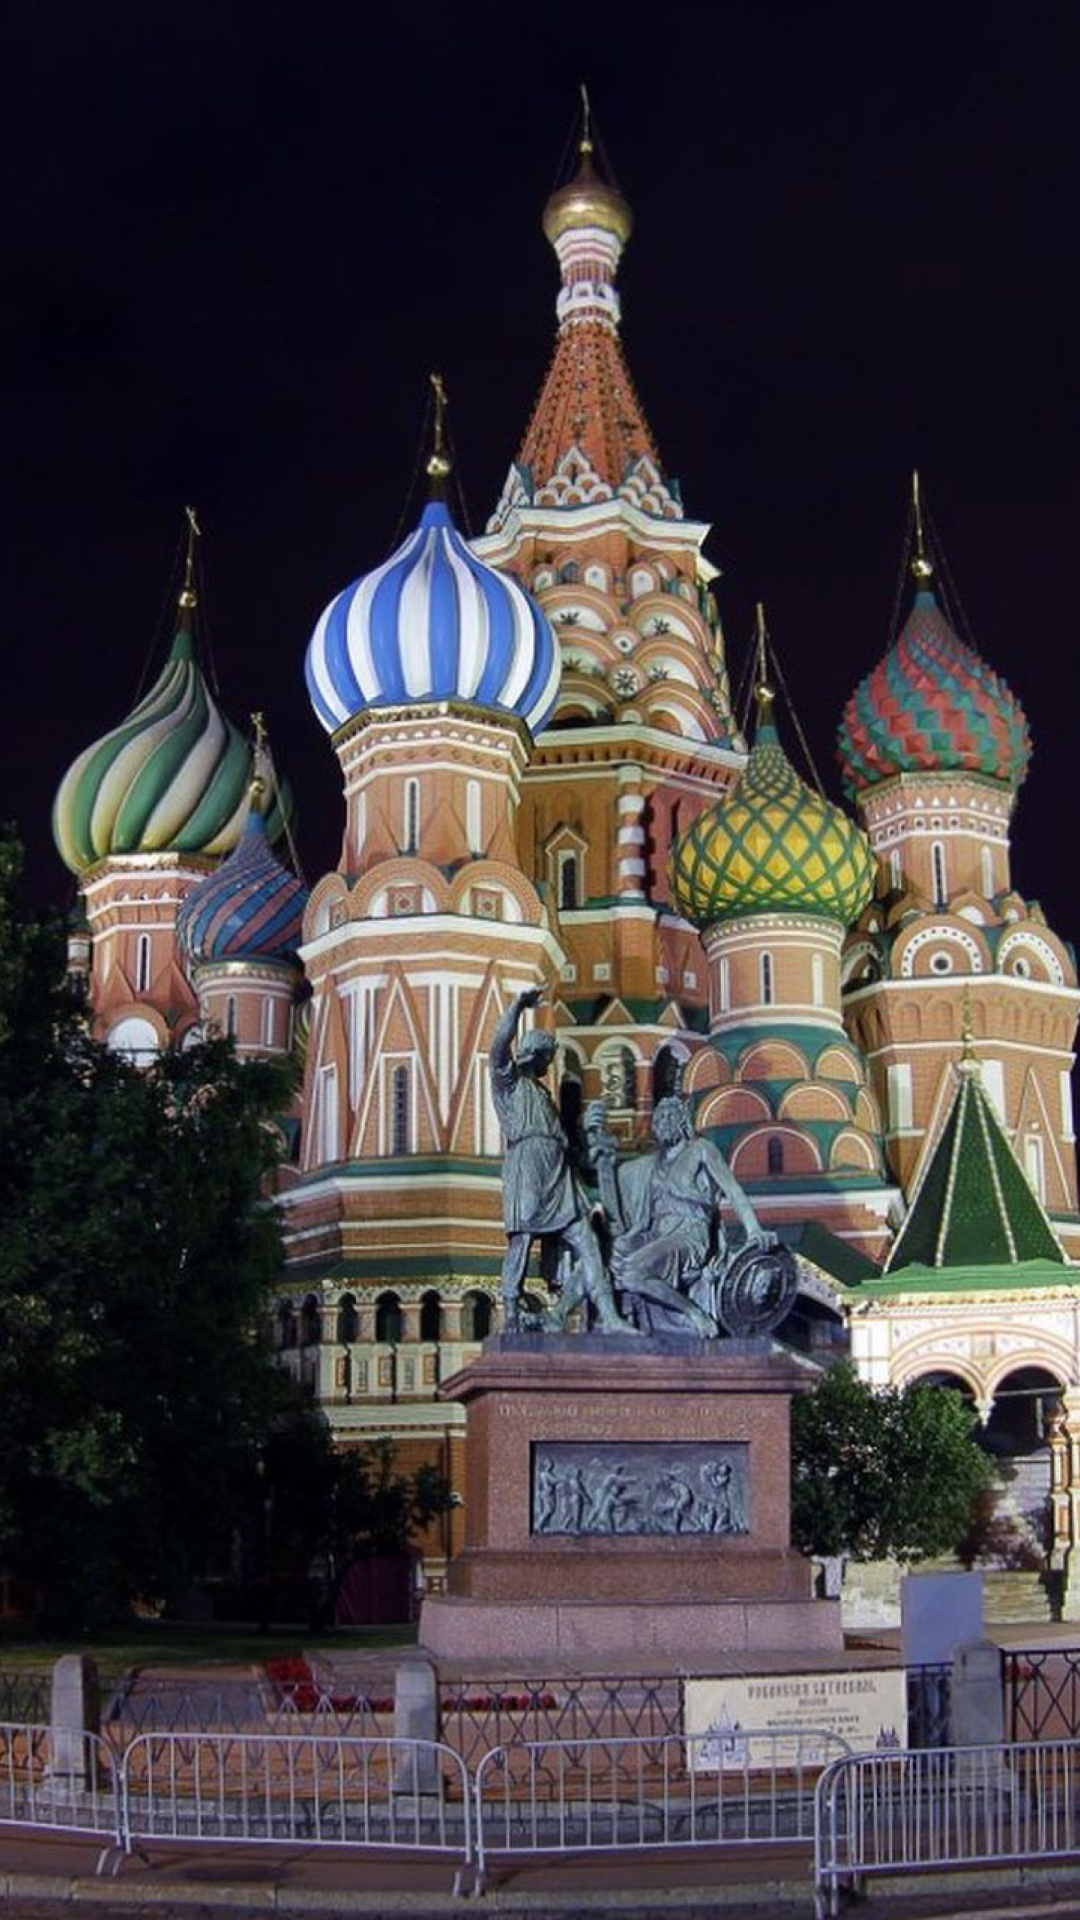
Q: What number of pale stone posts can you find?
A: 3